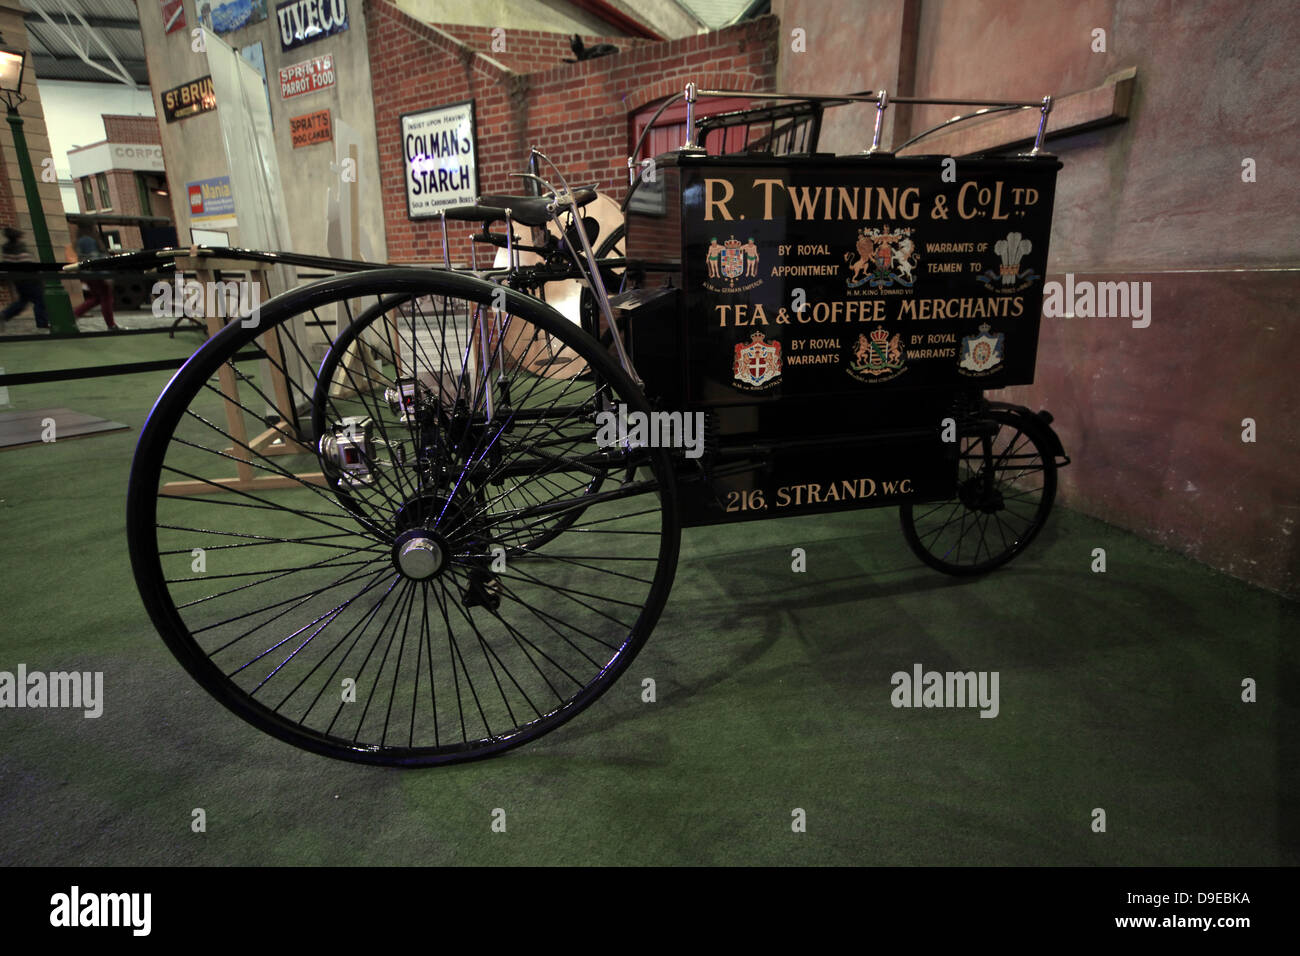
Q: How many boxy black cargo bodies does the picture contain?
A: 1